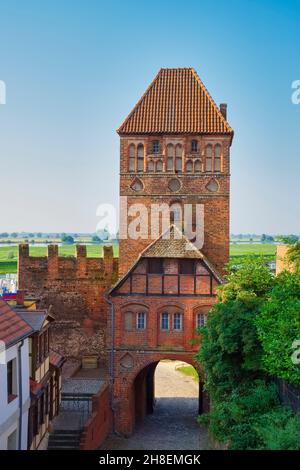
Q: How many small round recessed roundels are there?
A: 3